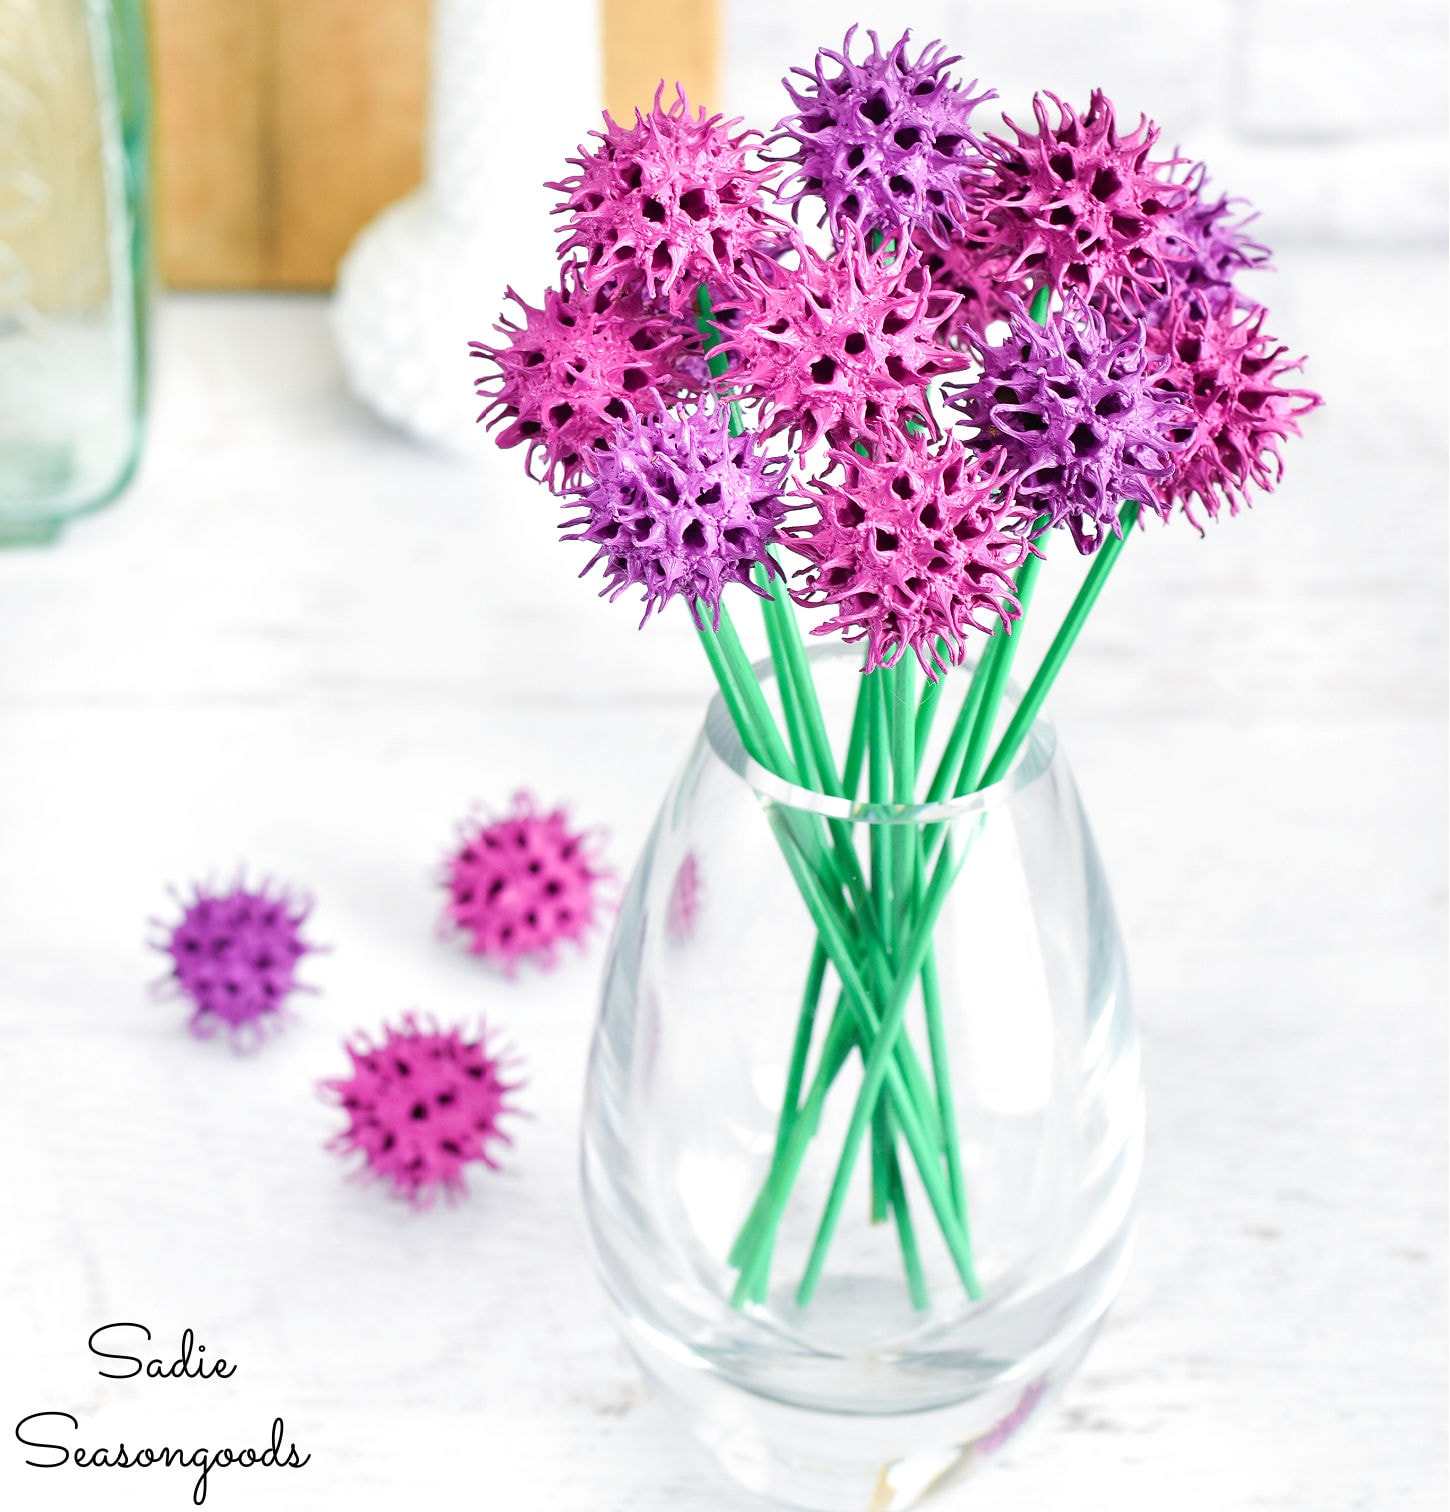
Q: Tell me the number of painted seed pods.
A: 15